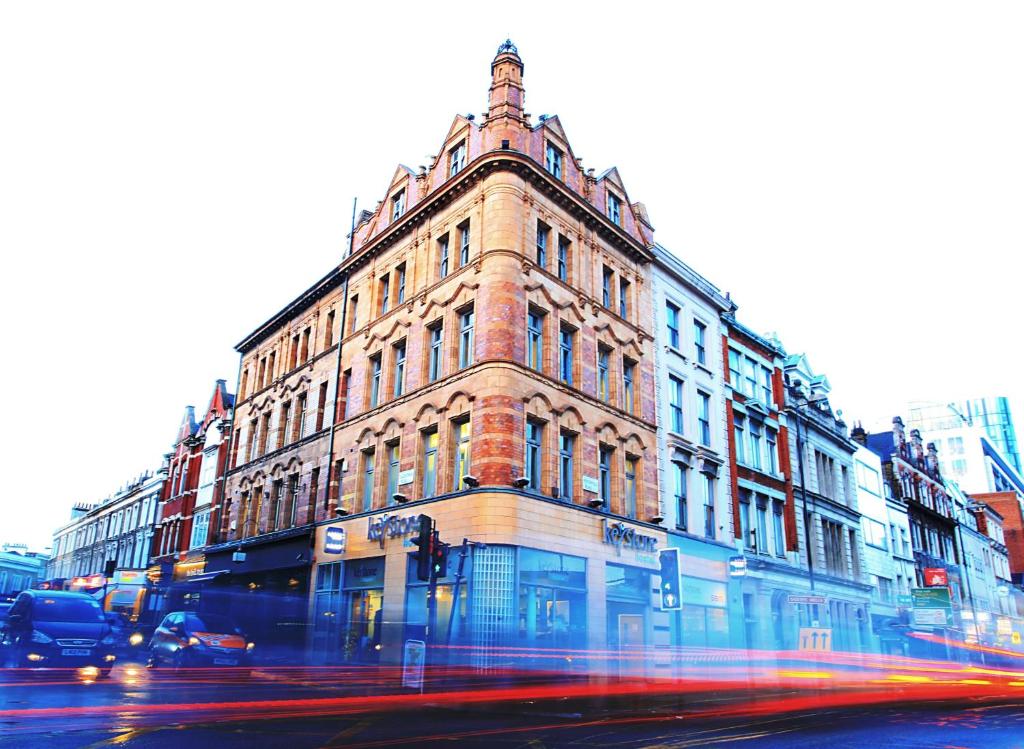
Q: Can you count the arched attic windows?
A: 4